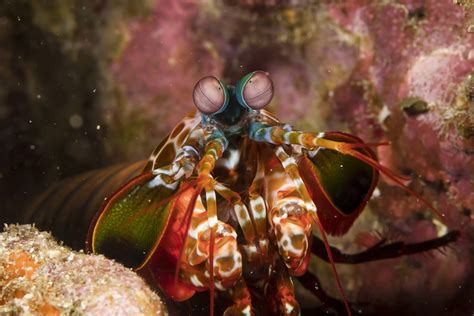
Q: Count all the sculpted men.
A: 0